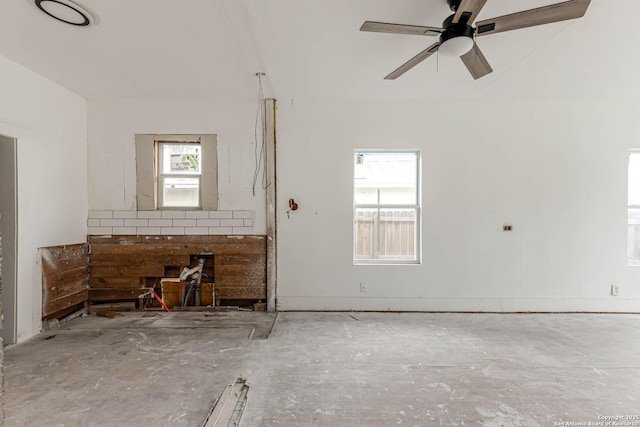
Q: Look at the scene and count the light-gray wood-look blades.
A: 5